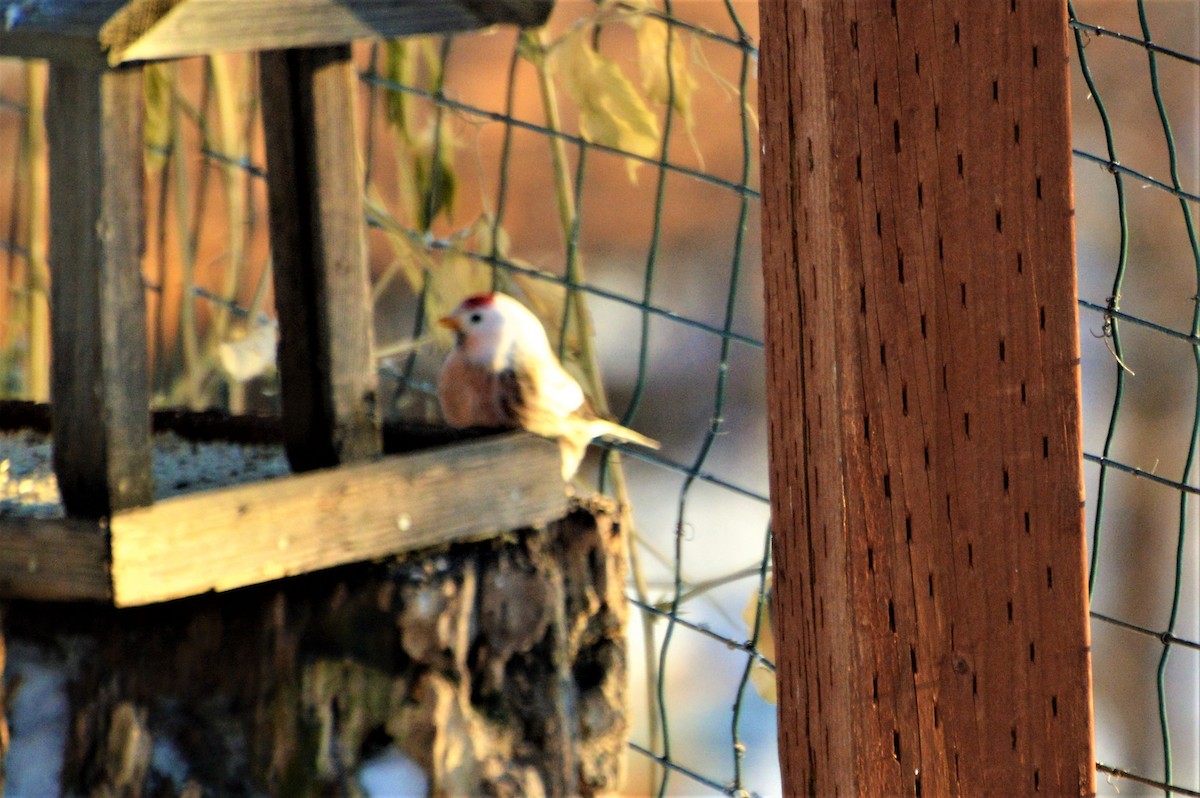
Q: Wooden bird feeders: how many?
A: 1